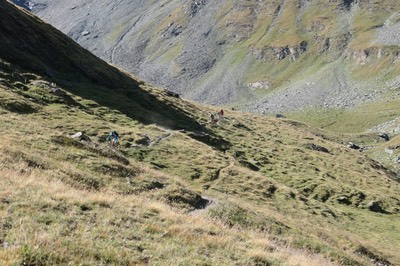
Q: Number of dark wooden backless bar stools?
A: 0